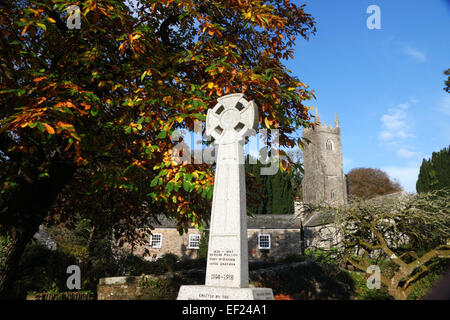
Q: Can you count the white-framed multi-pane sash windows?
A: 3